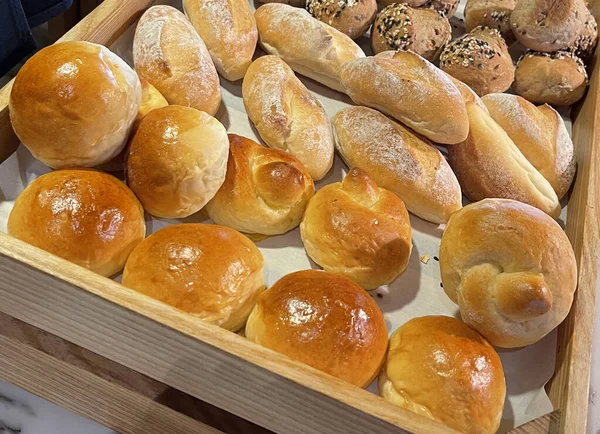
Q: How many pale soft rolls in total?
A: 8